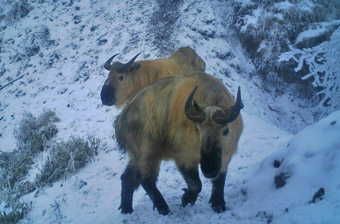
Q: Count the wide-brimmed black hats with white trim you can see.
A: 0